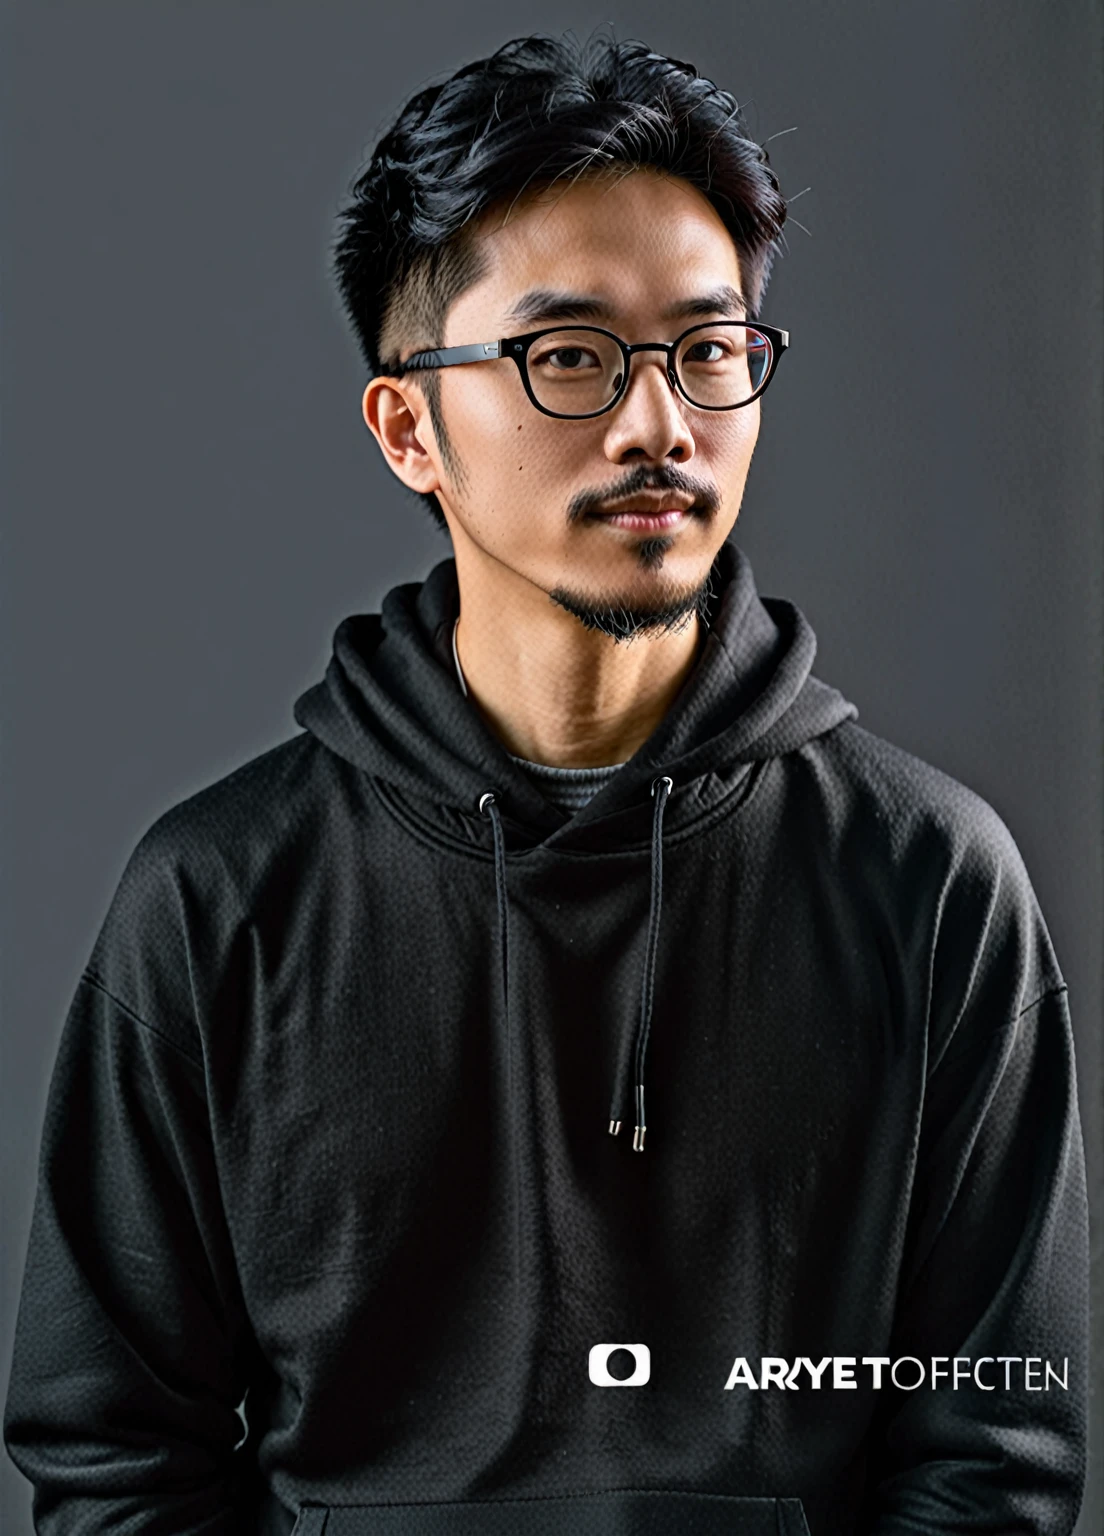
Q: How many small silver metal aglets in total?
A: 2